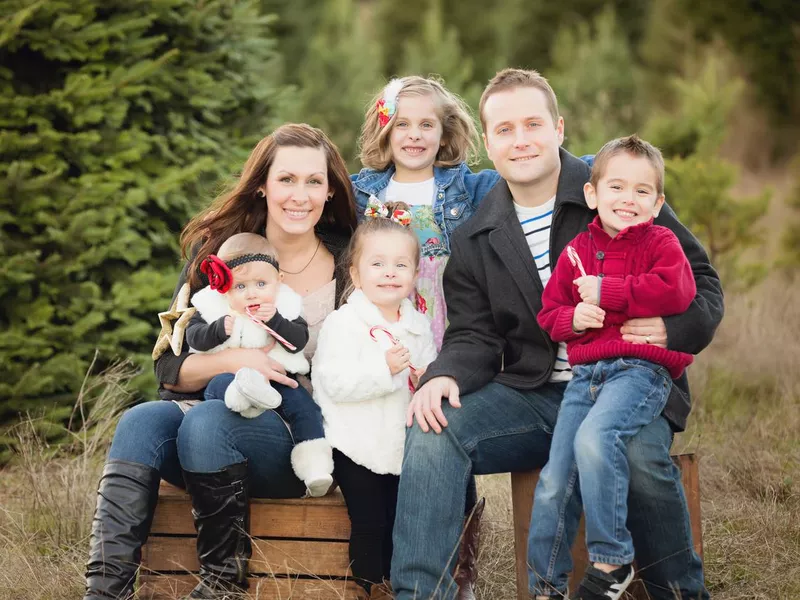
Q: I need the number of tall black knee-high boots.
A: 2